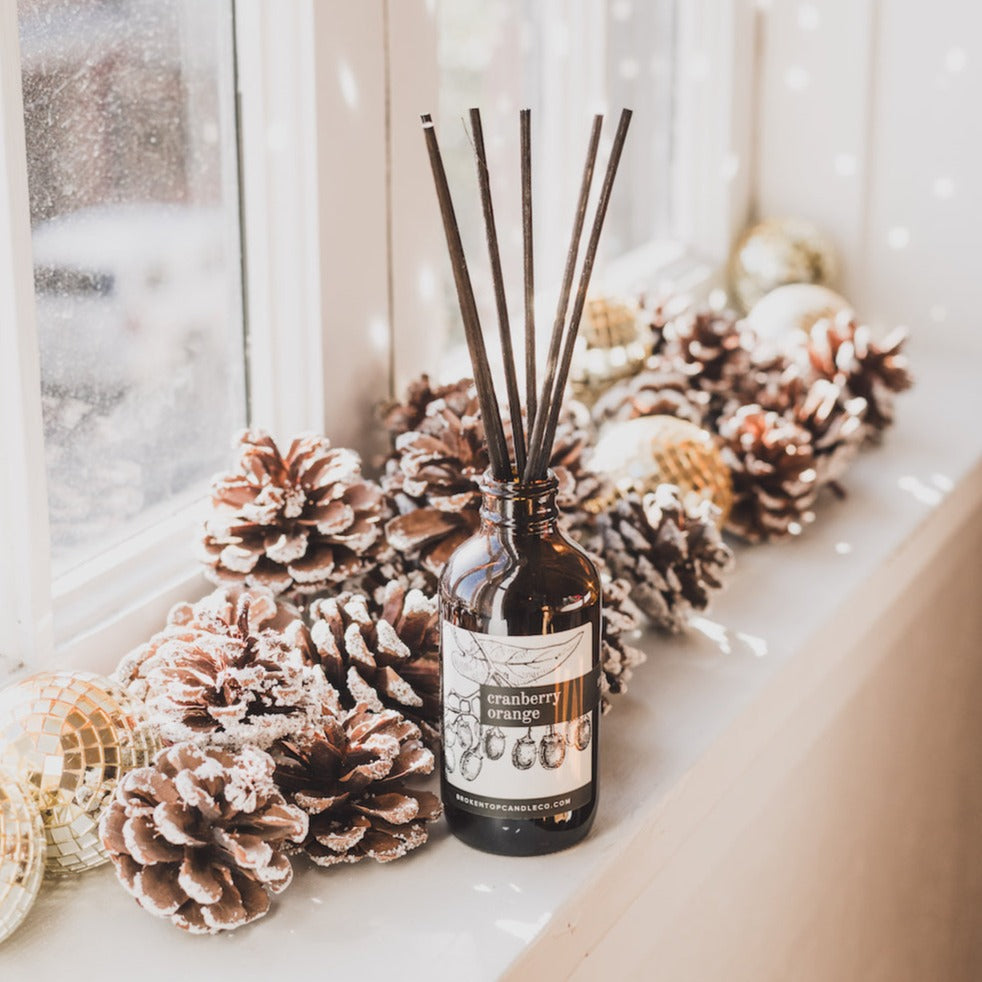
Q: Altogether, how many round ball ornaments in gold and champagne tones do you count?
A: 6